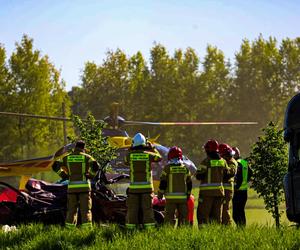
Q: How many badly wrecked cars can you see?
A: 1